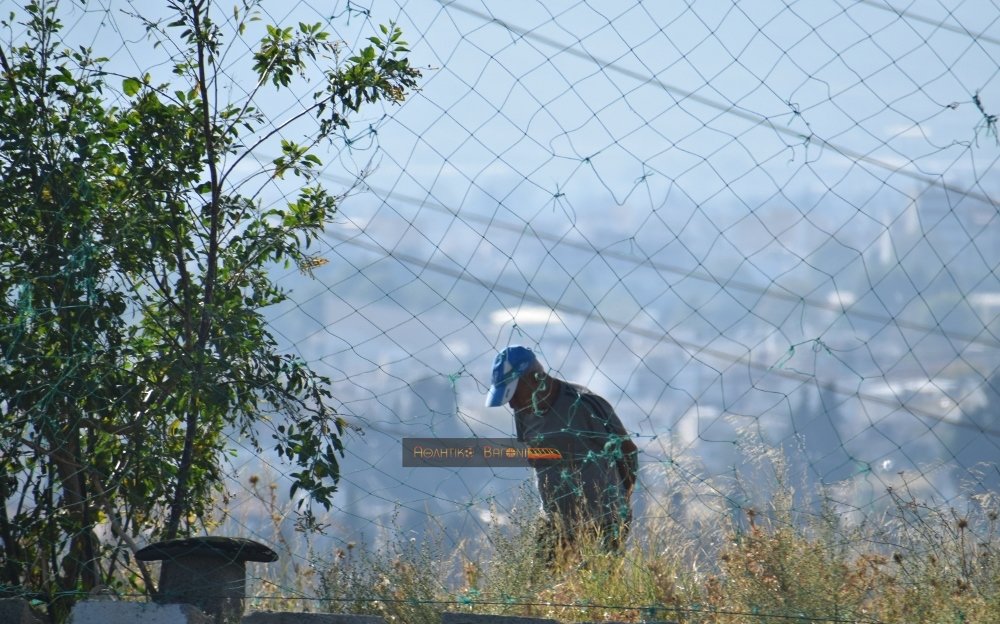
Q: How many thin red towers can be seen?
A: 0